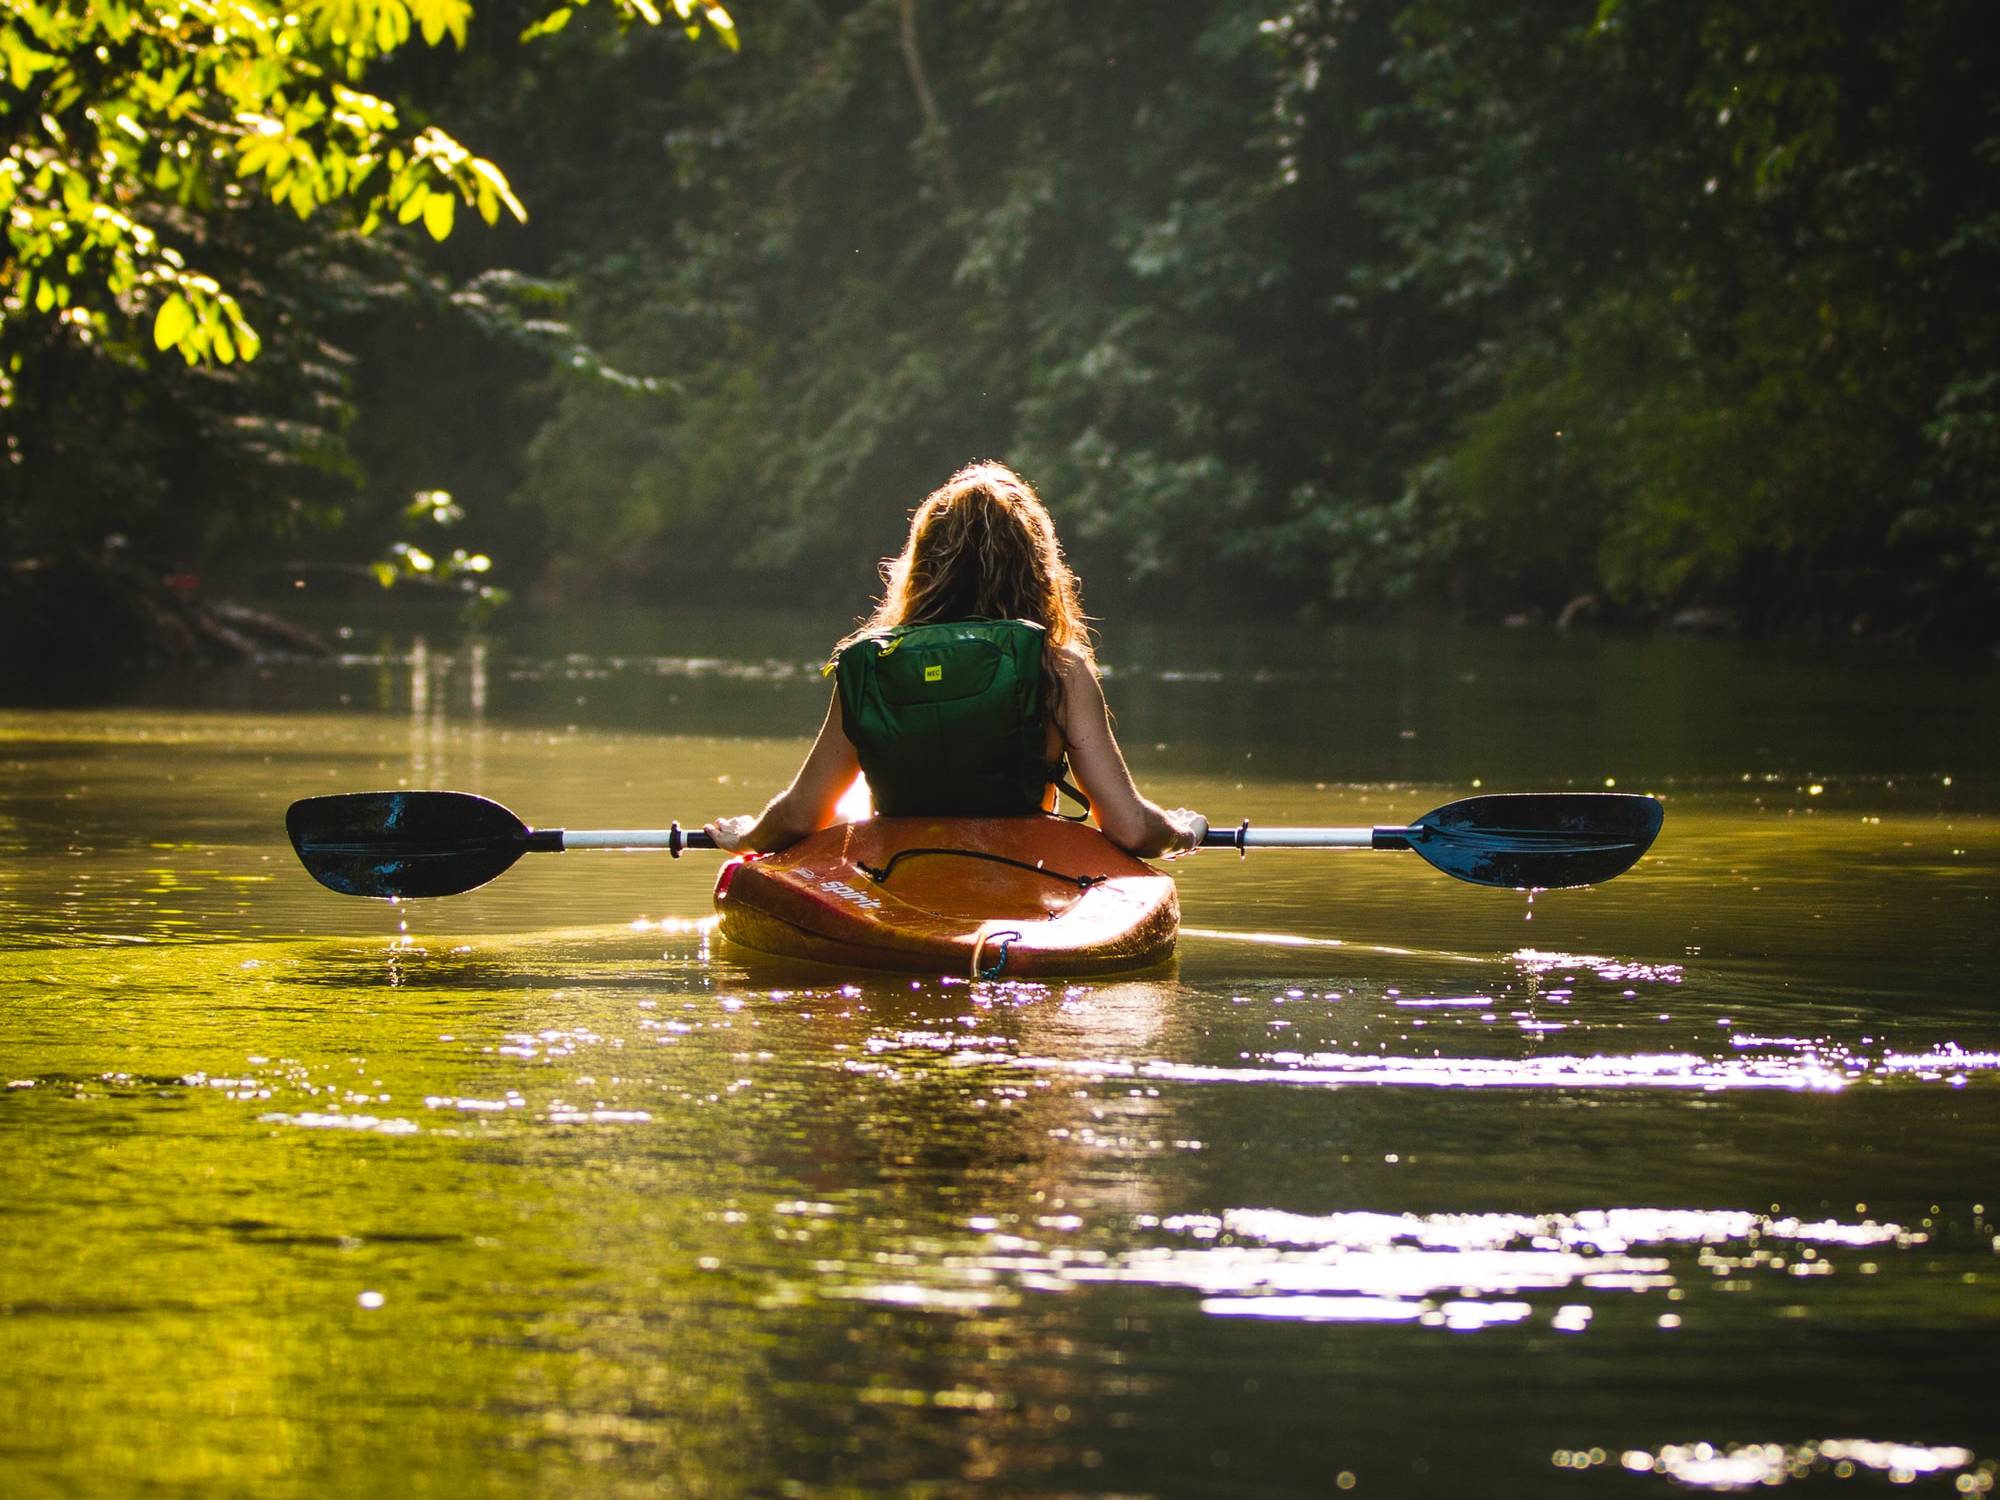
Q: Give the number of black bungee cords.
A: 1